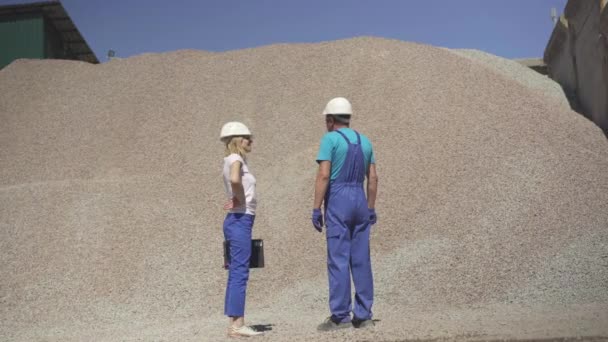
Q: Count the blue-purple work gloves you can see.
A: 2